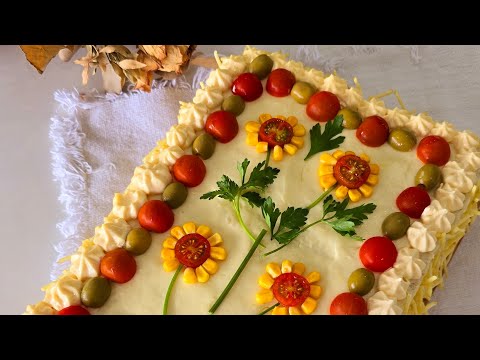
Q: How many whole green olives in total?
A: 12